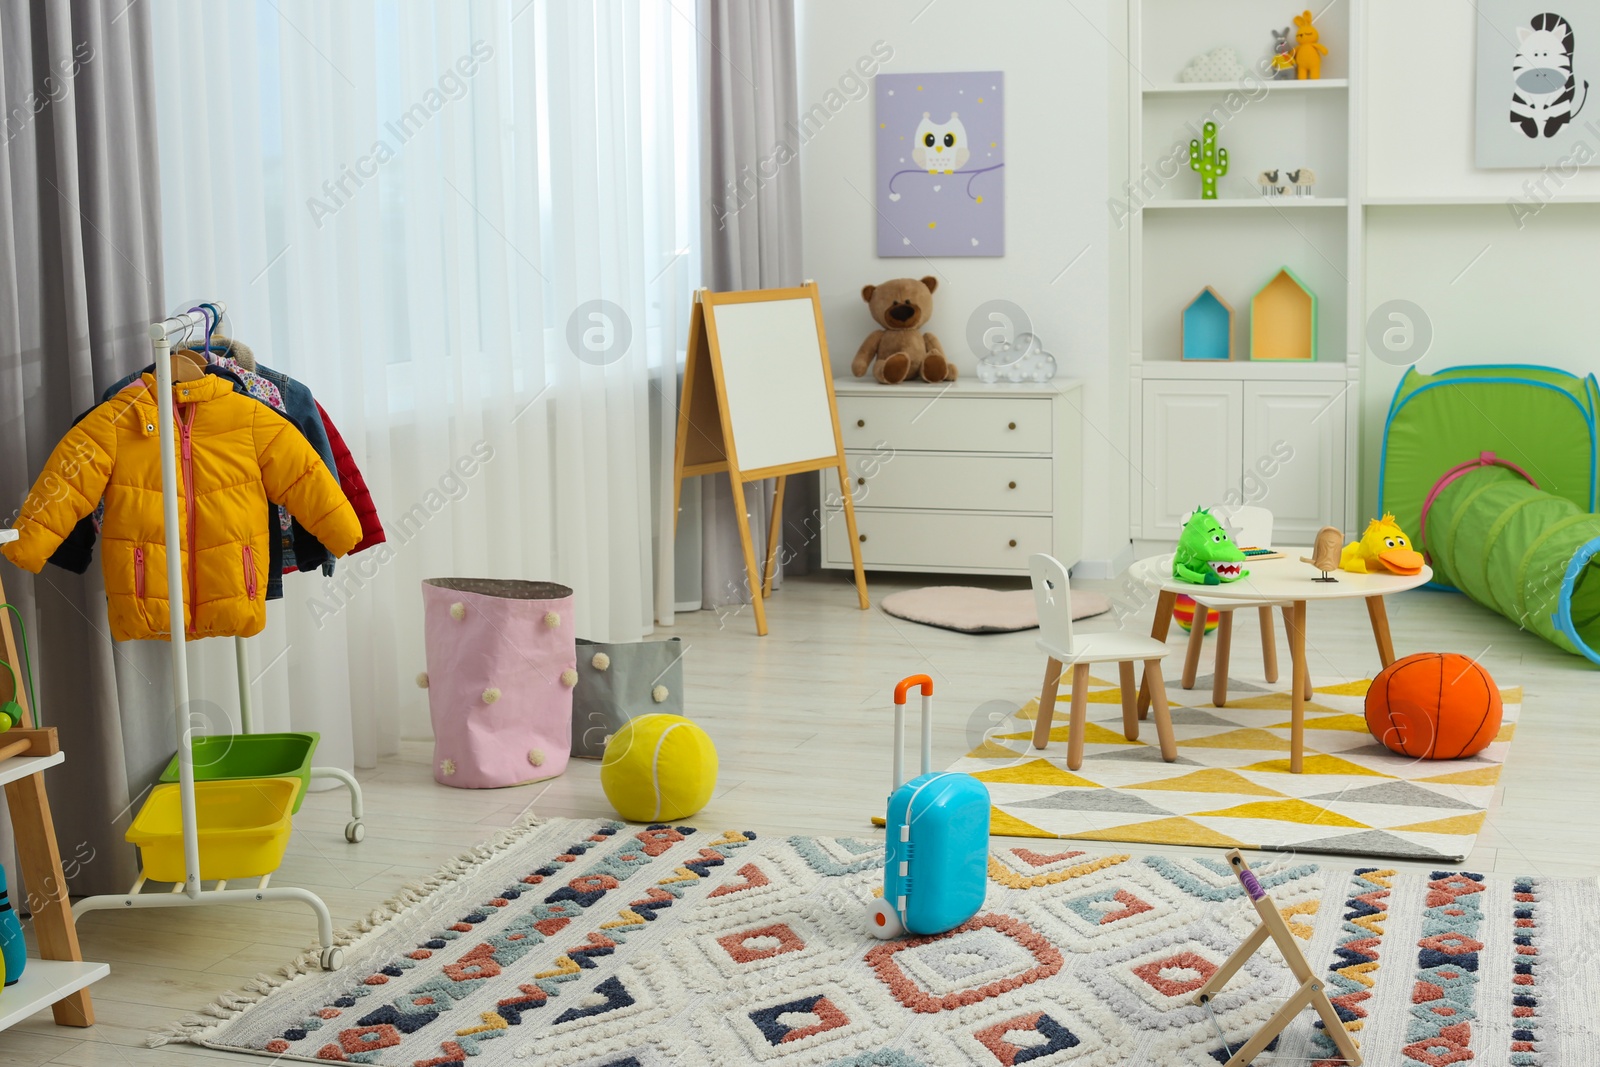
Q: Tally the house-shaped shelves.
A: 2